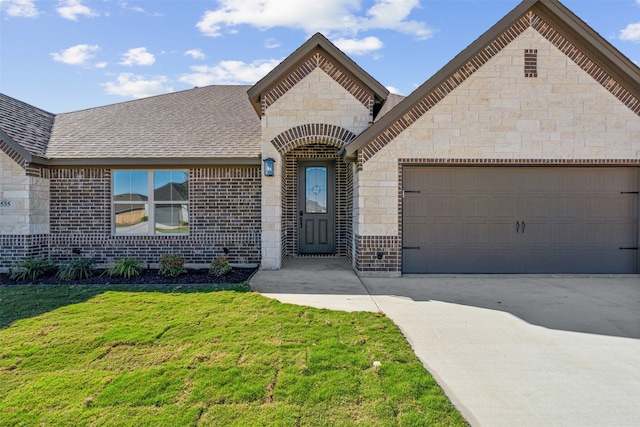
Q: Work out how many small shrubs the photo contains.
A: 5